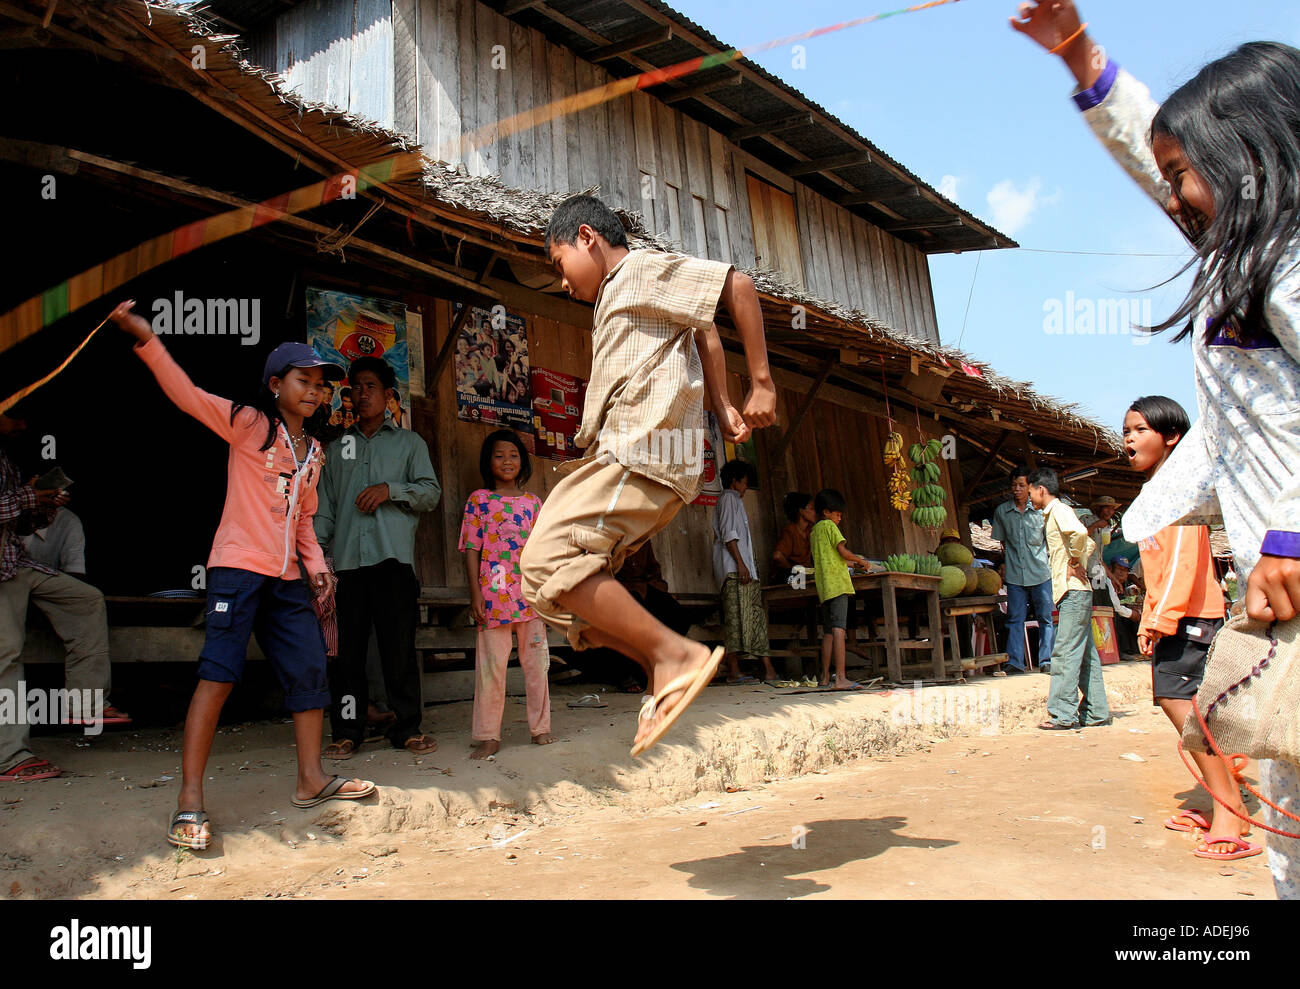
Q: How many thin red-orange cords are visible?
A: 2